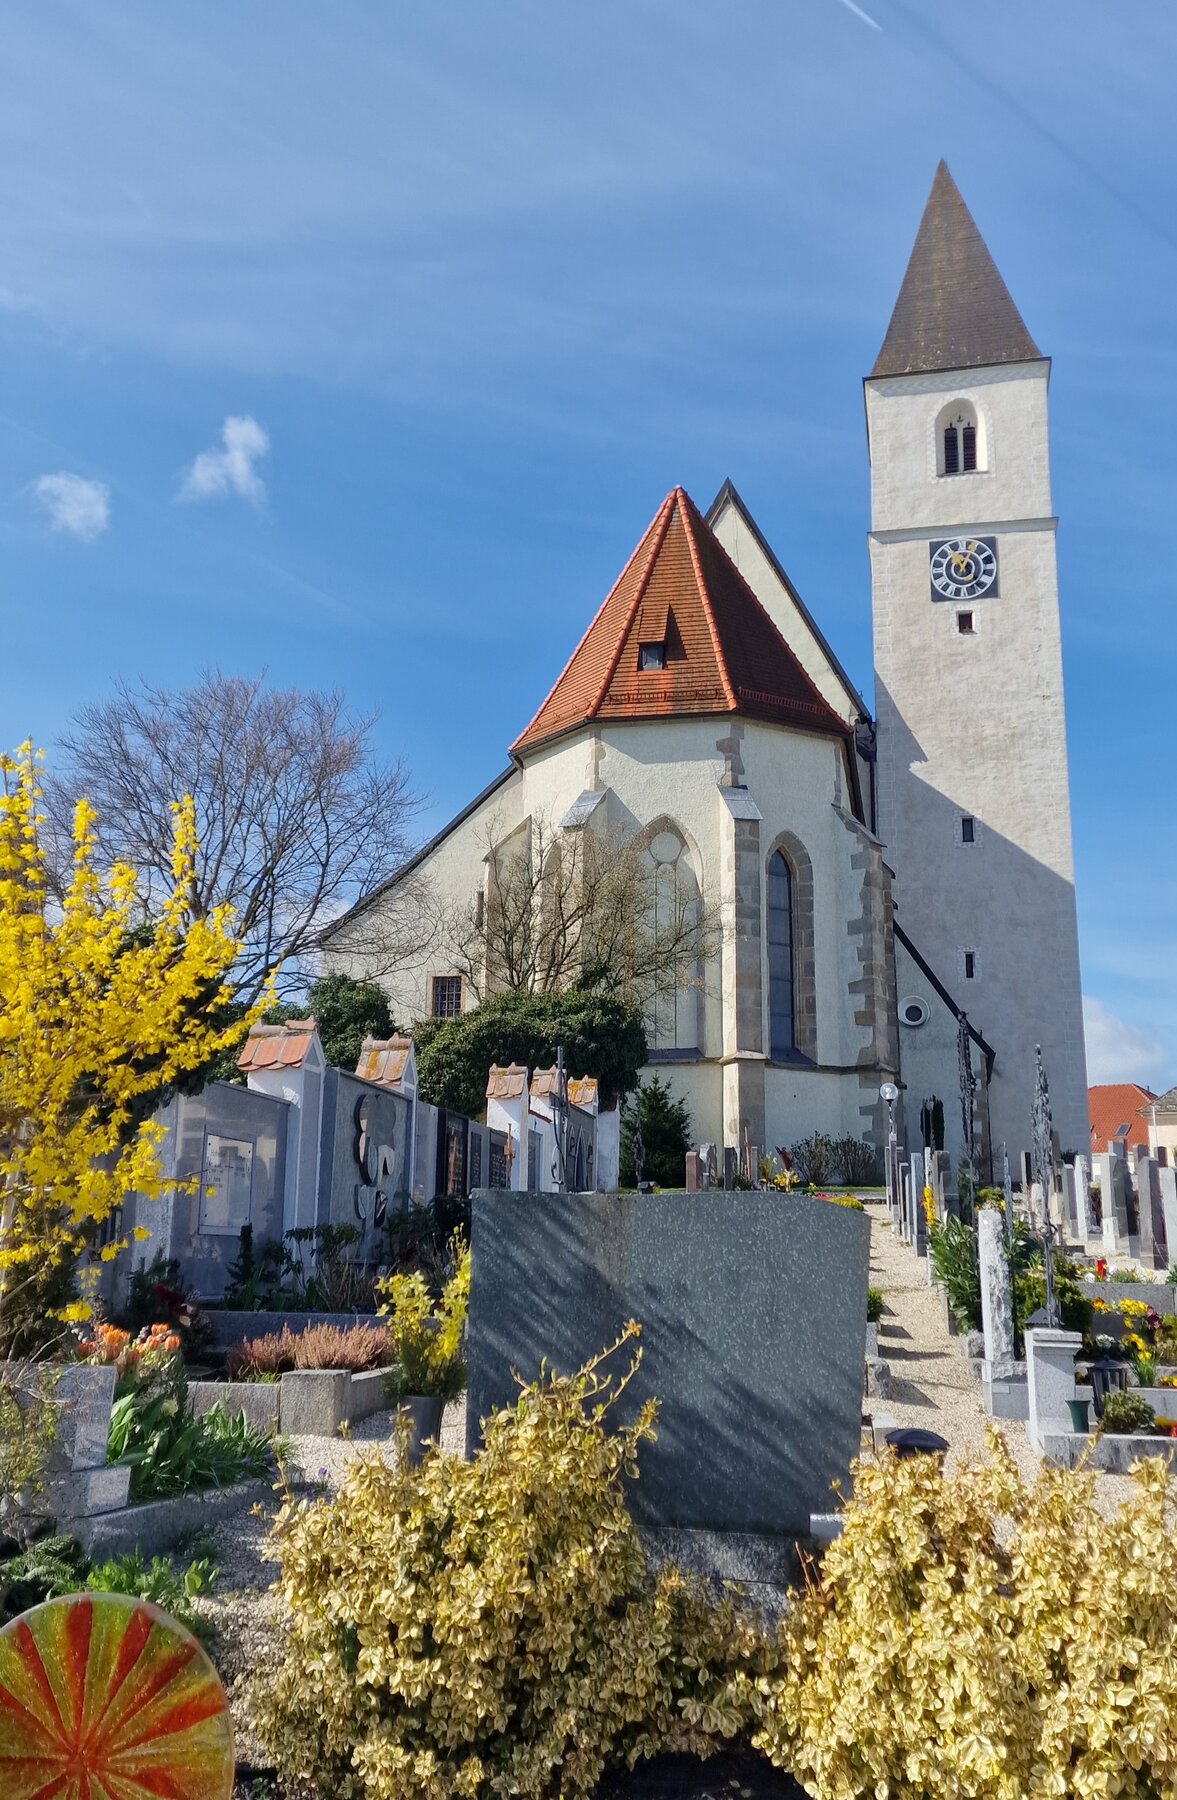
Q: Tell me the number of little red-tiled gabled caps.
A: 5